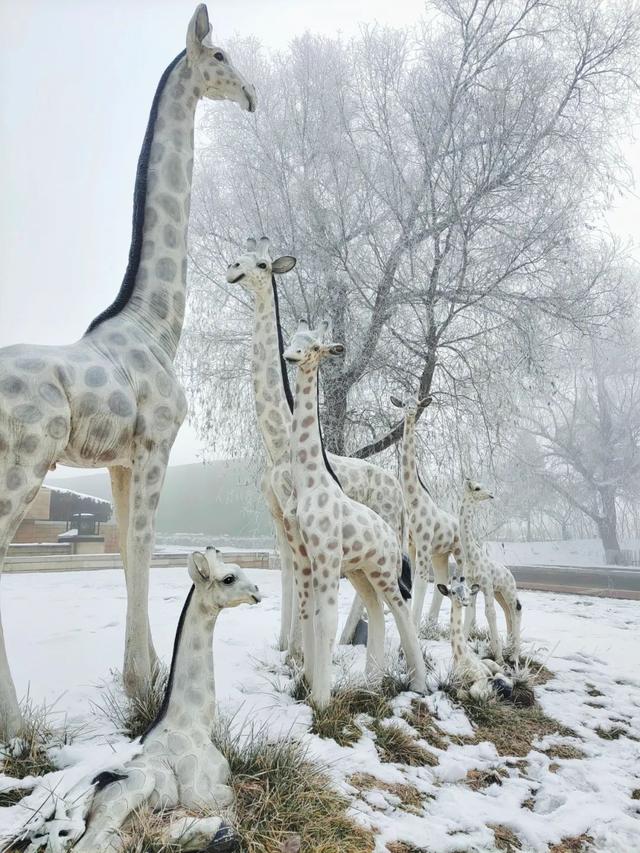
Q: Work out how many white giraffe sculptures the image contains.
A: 7